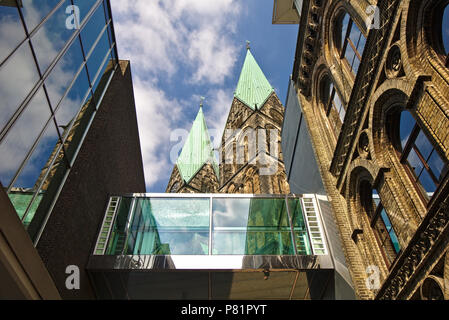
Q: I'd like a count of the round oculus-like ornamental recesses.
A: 3